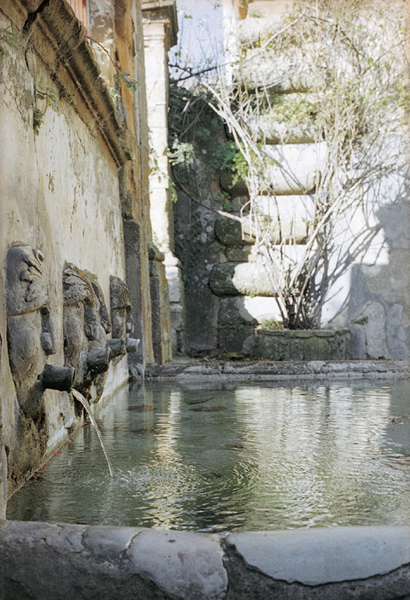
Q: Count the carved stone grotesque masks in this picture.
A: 4